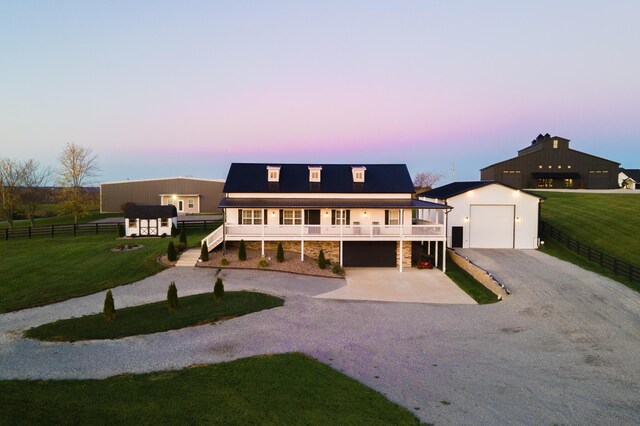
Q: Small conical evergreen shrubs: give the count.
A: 11